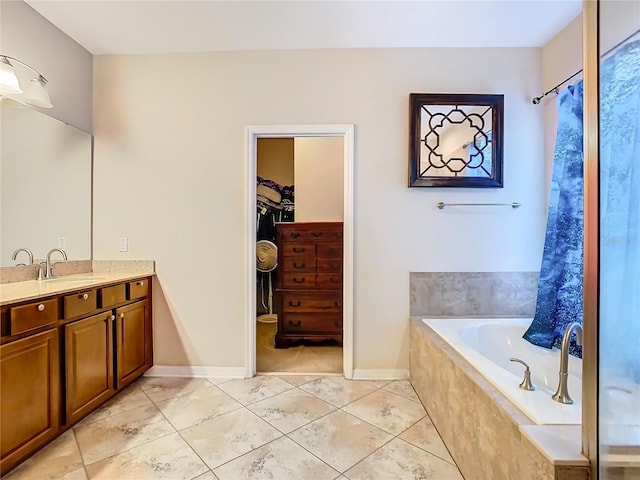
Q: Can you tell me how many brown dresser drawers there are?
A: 9